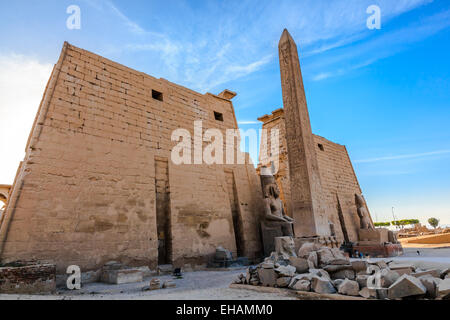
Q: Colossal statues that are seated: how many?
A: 2